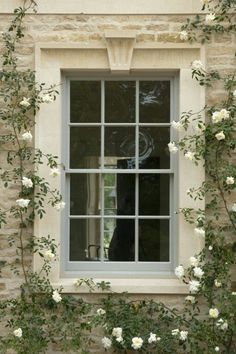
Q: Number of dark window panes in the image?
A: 12